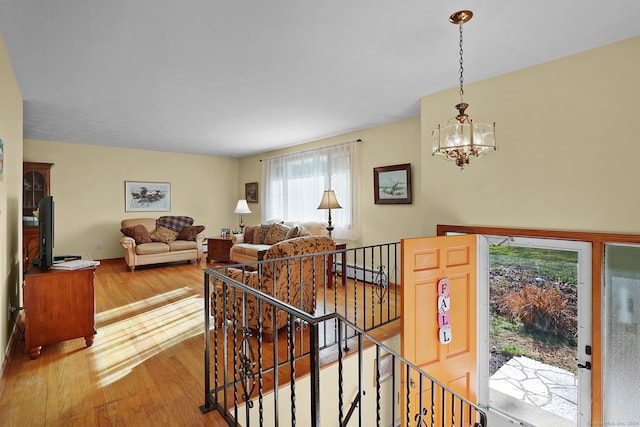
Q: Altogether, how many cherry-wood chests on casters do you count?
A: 1